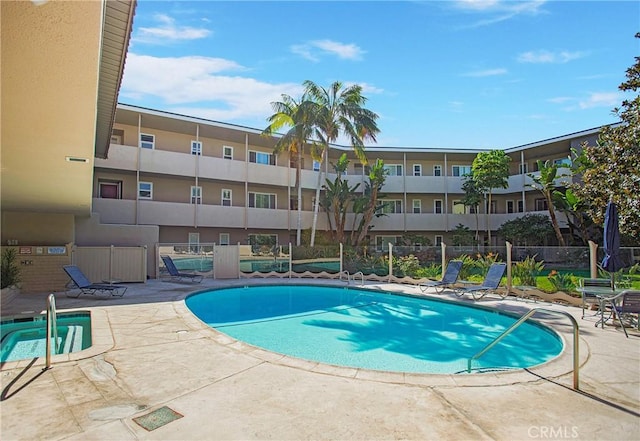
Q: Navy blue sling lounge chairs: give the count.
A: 4